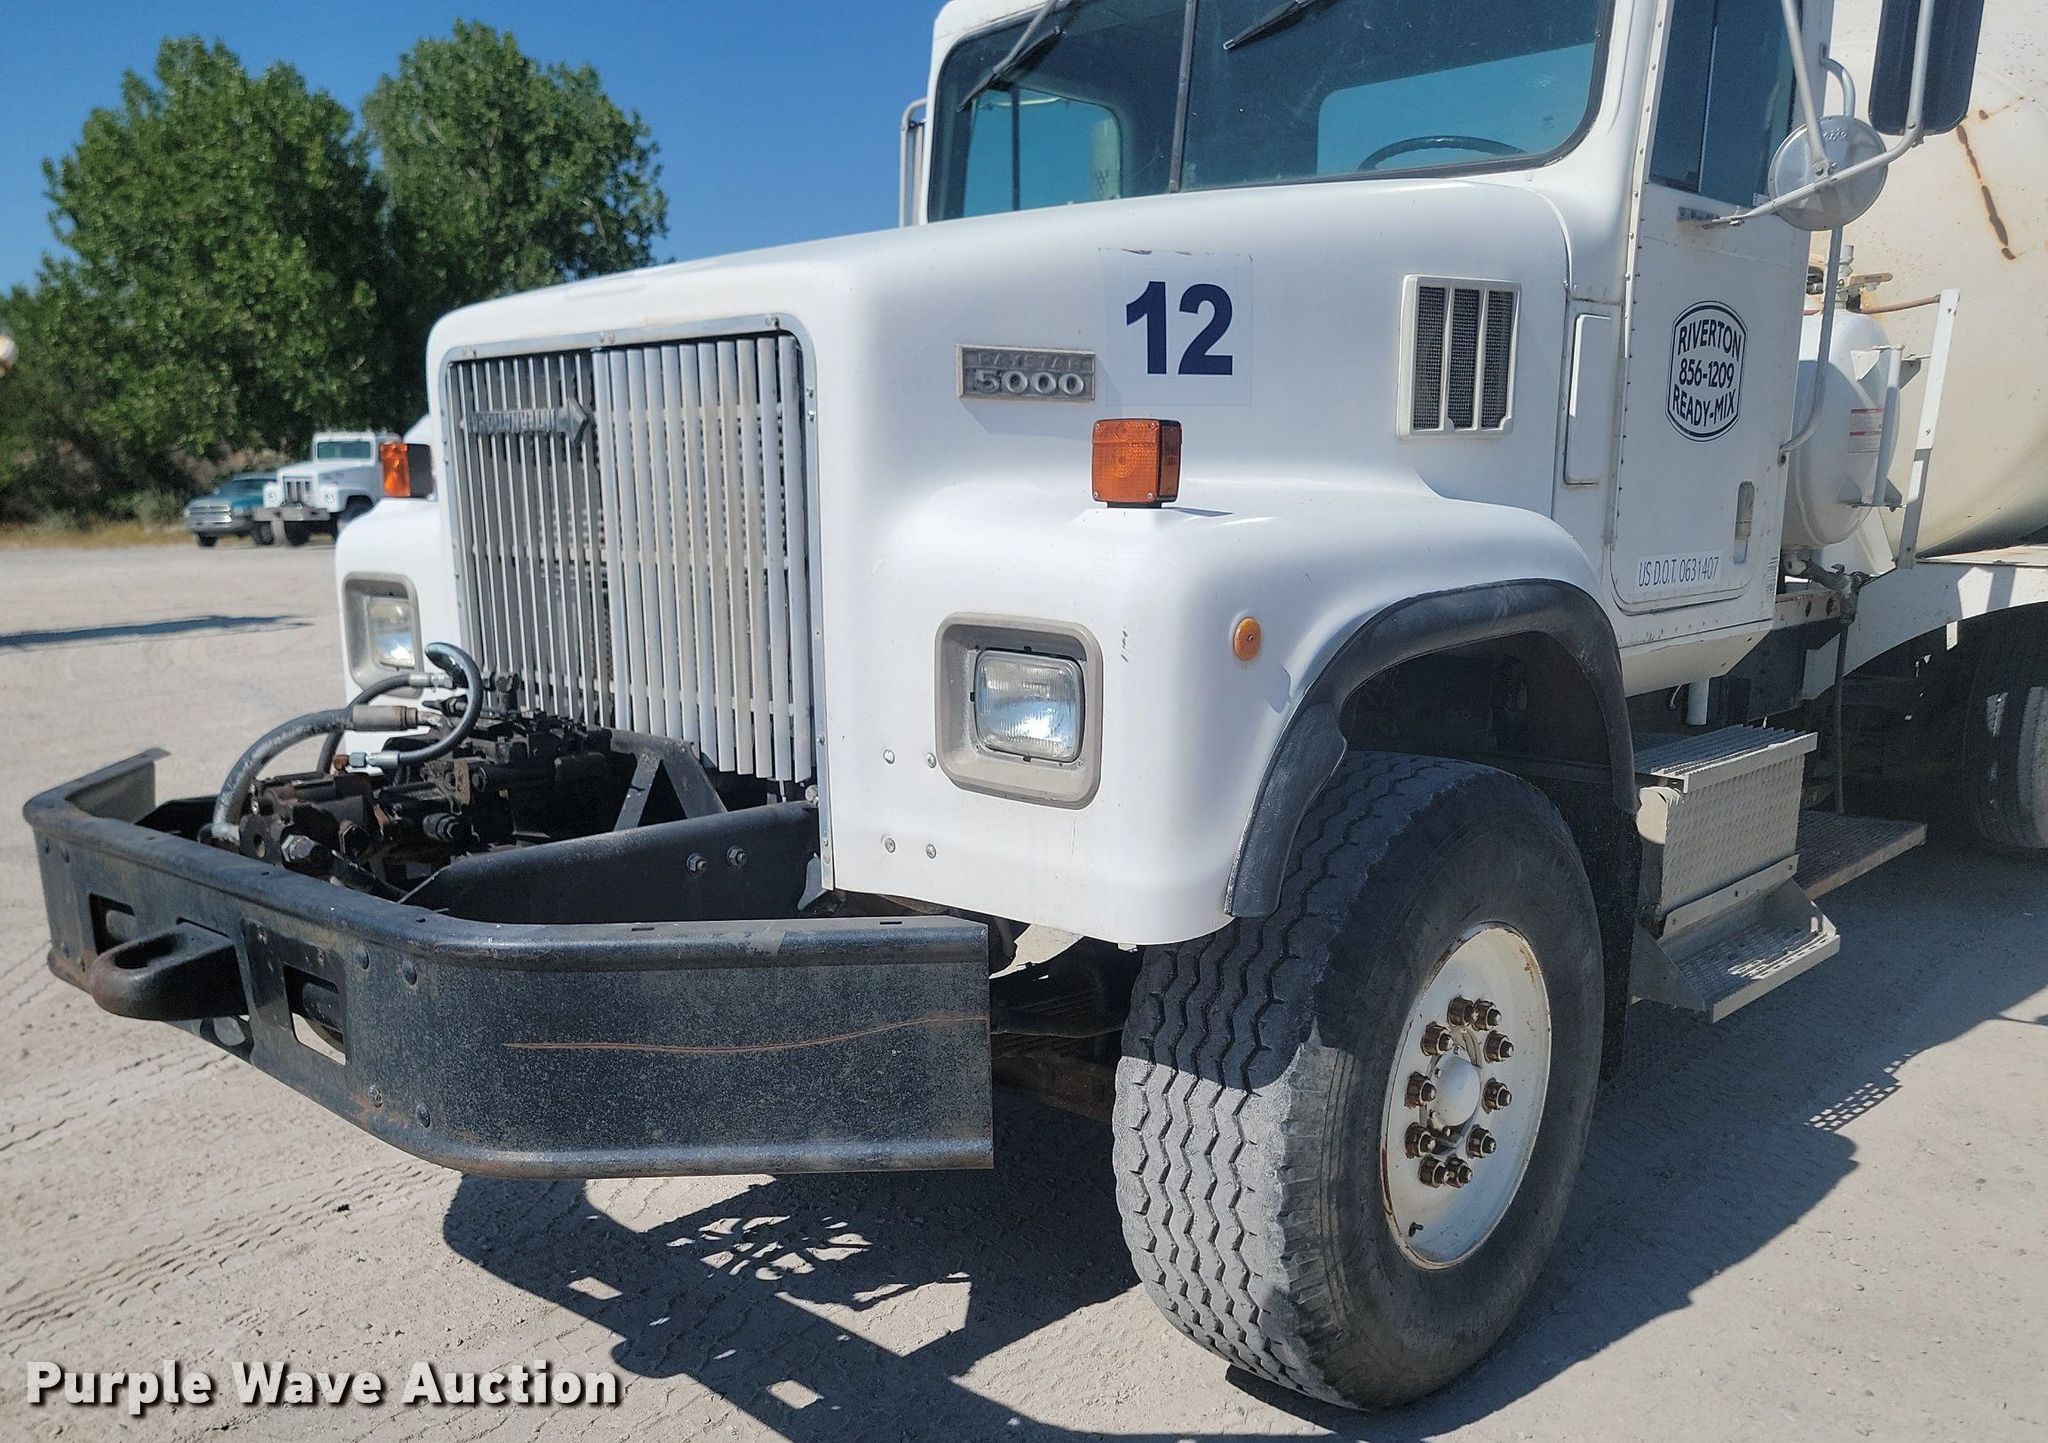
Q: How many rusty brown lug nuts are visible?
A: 10